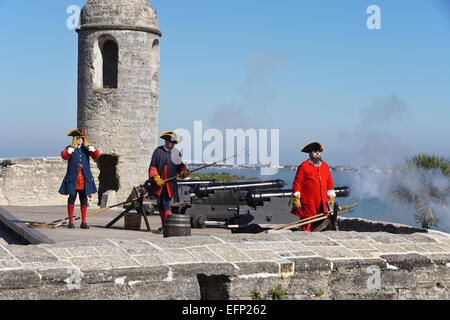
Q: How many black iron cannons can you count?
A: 3